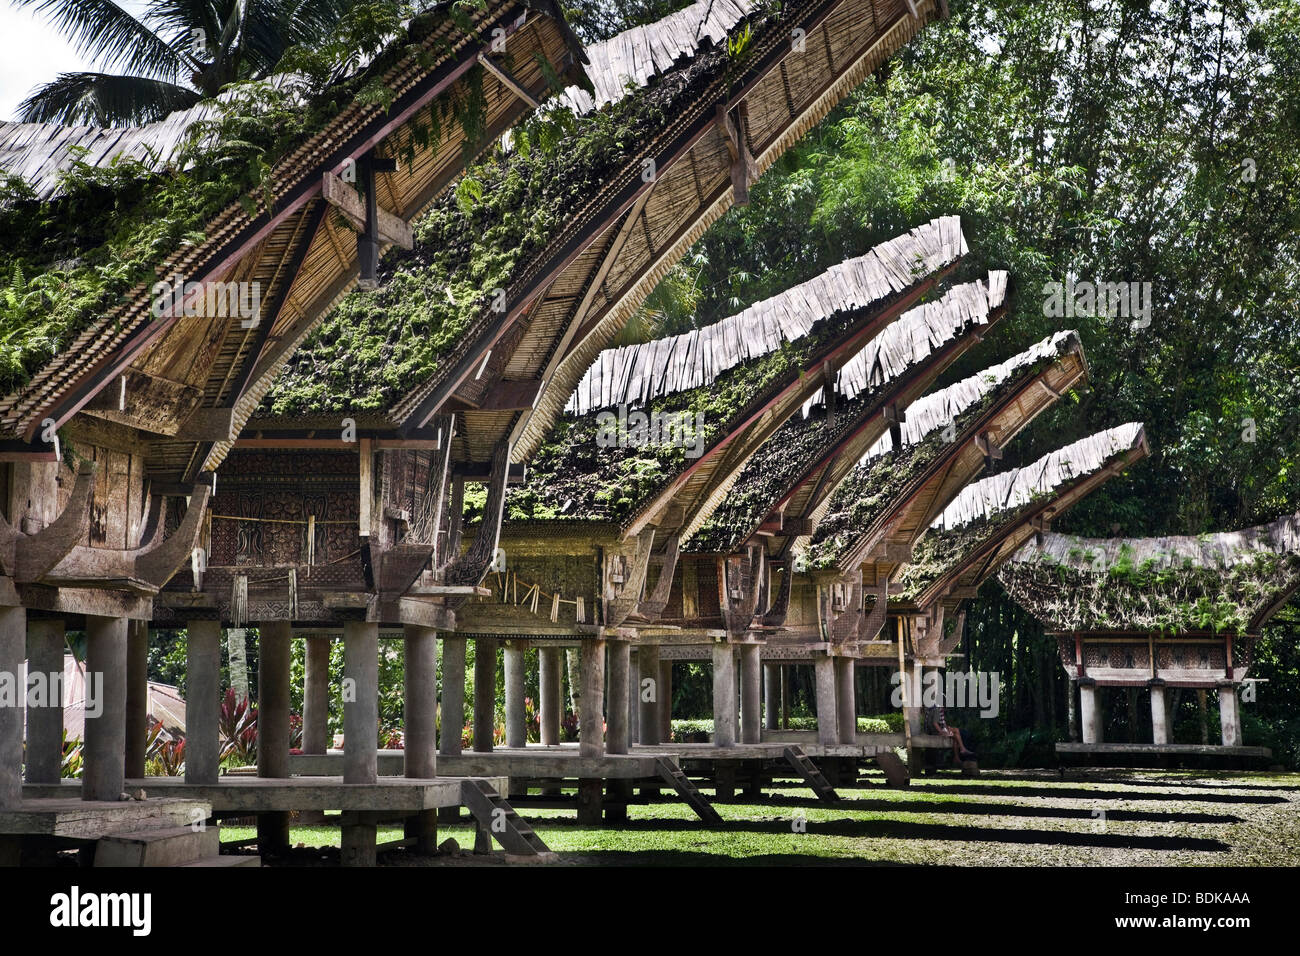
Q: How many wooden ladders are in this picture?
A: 3